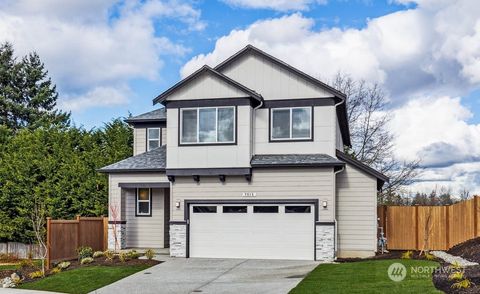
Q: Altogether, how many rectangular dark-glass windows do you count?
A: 4